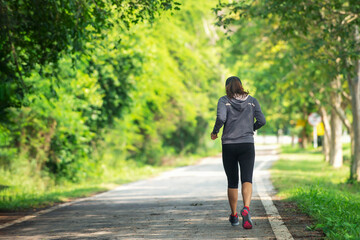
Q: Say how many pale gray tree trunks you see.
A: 3